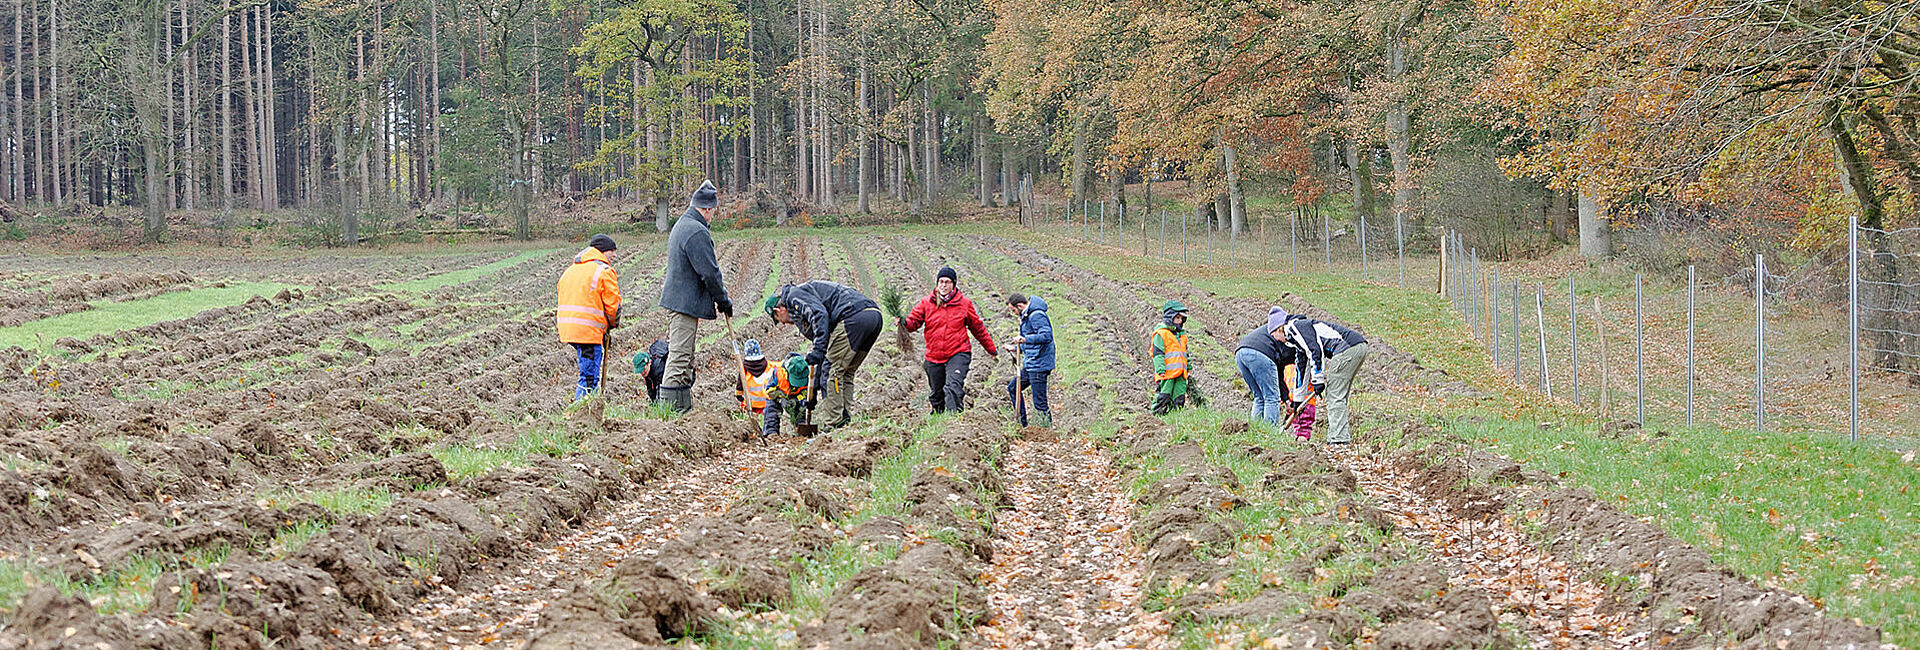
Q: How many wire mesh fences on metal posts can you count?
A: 1